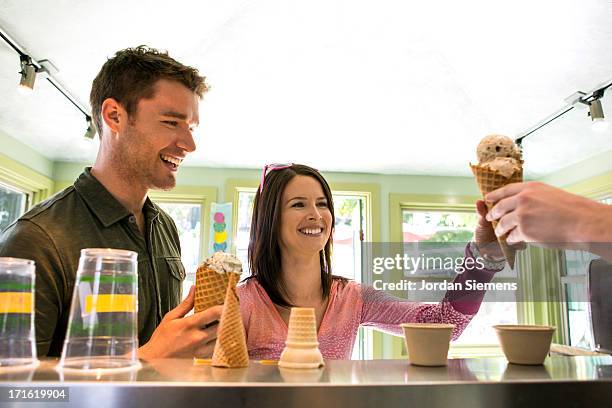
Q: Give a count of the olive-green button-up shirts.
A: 1